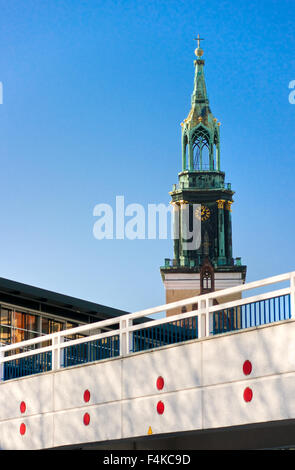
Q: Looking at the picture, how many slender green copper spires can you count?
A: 1